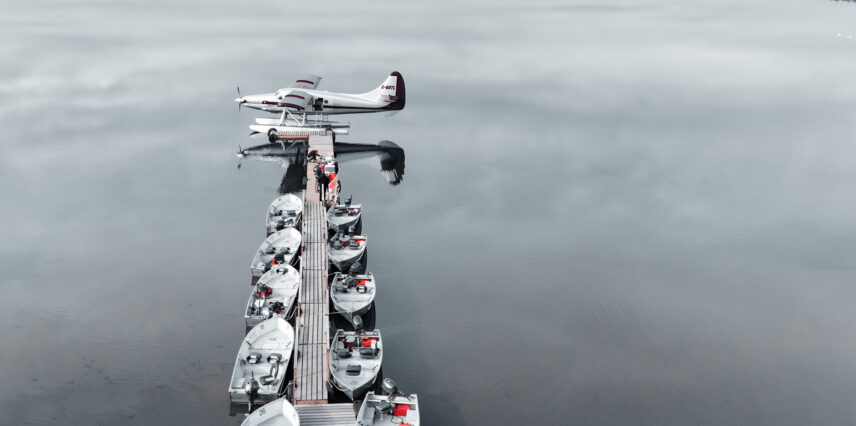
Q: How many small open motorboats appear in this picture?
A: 10